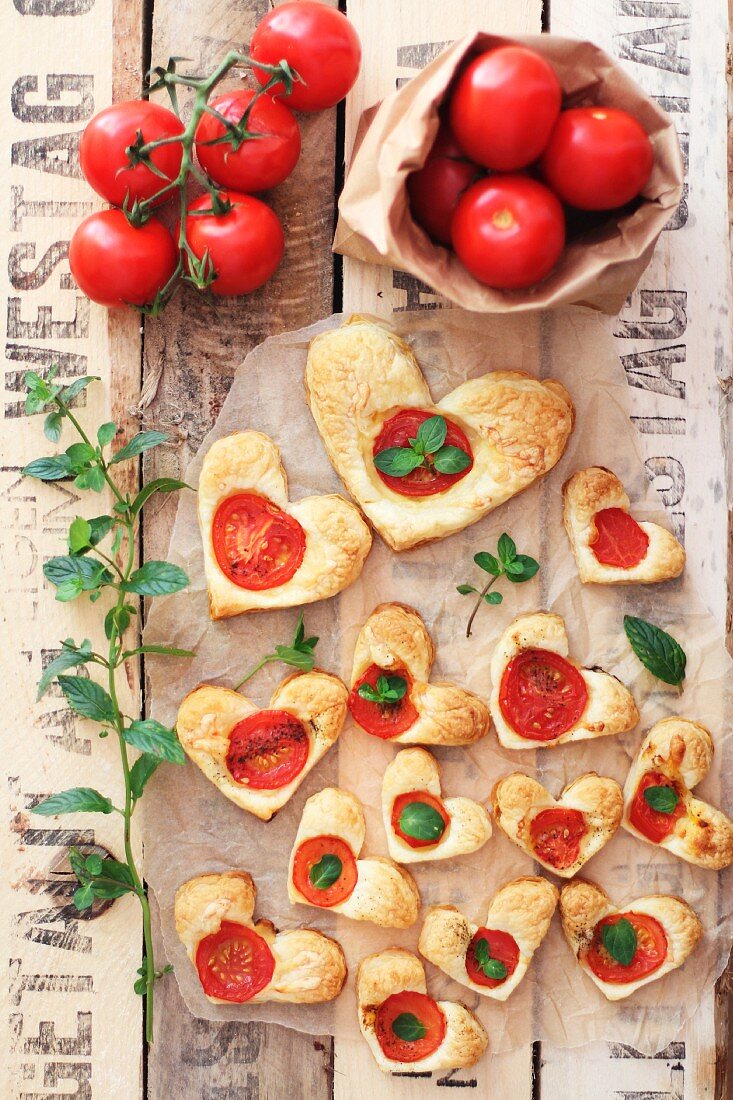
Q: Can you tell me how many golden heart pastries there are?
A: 14